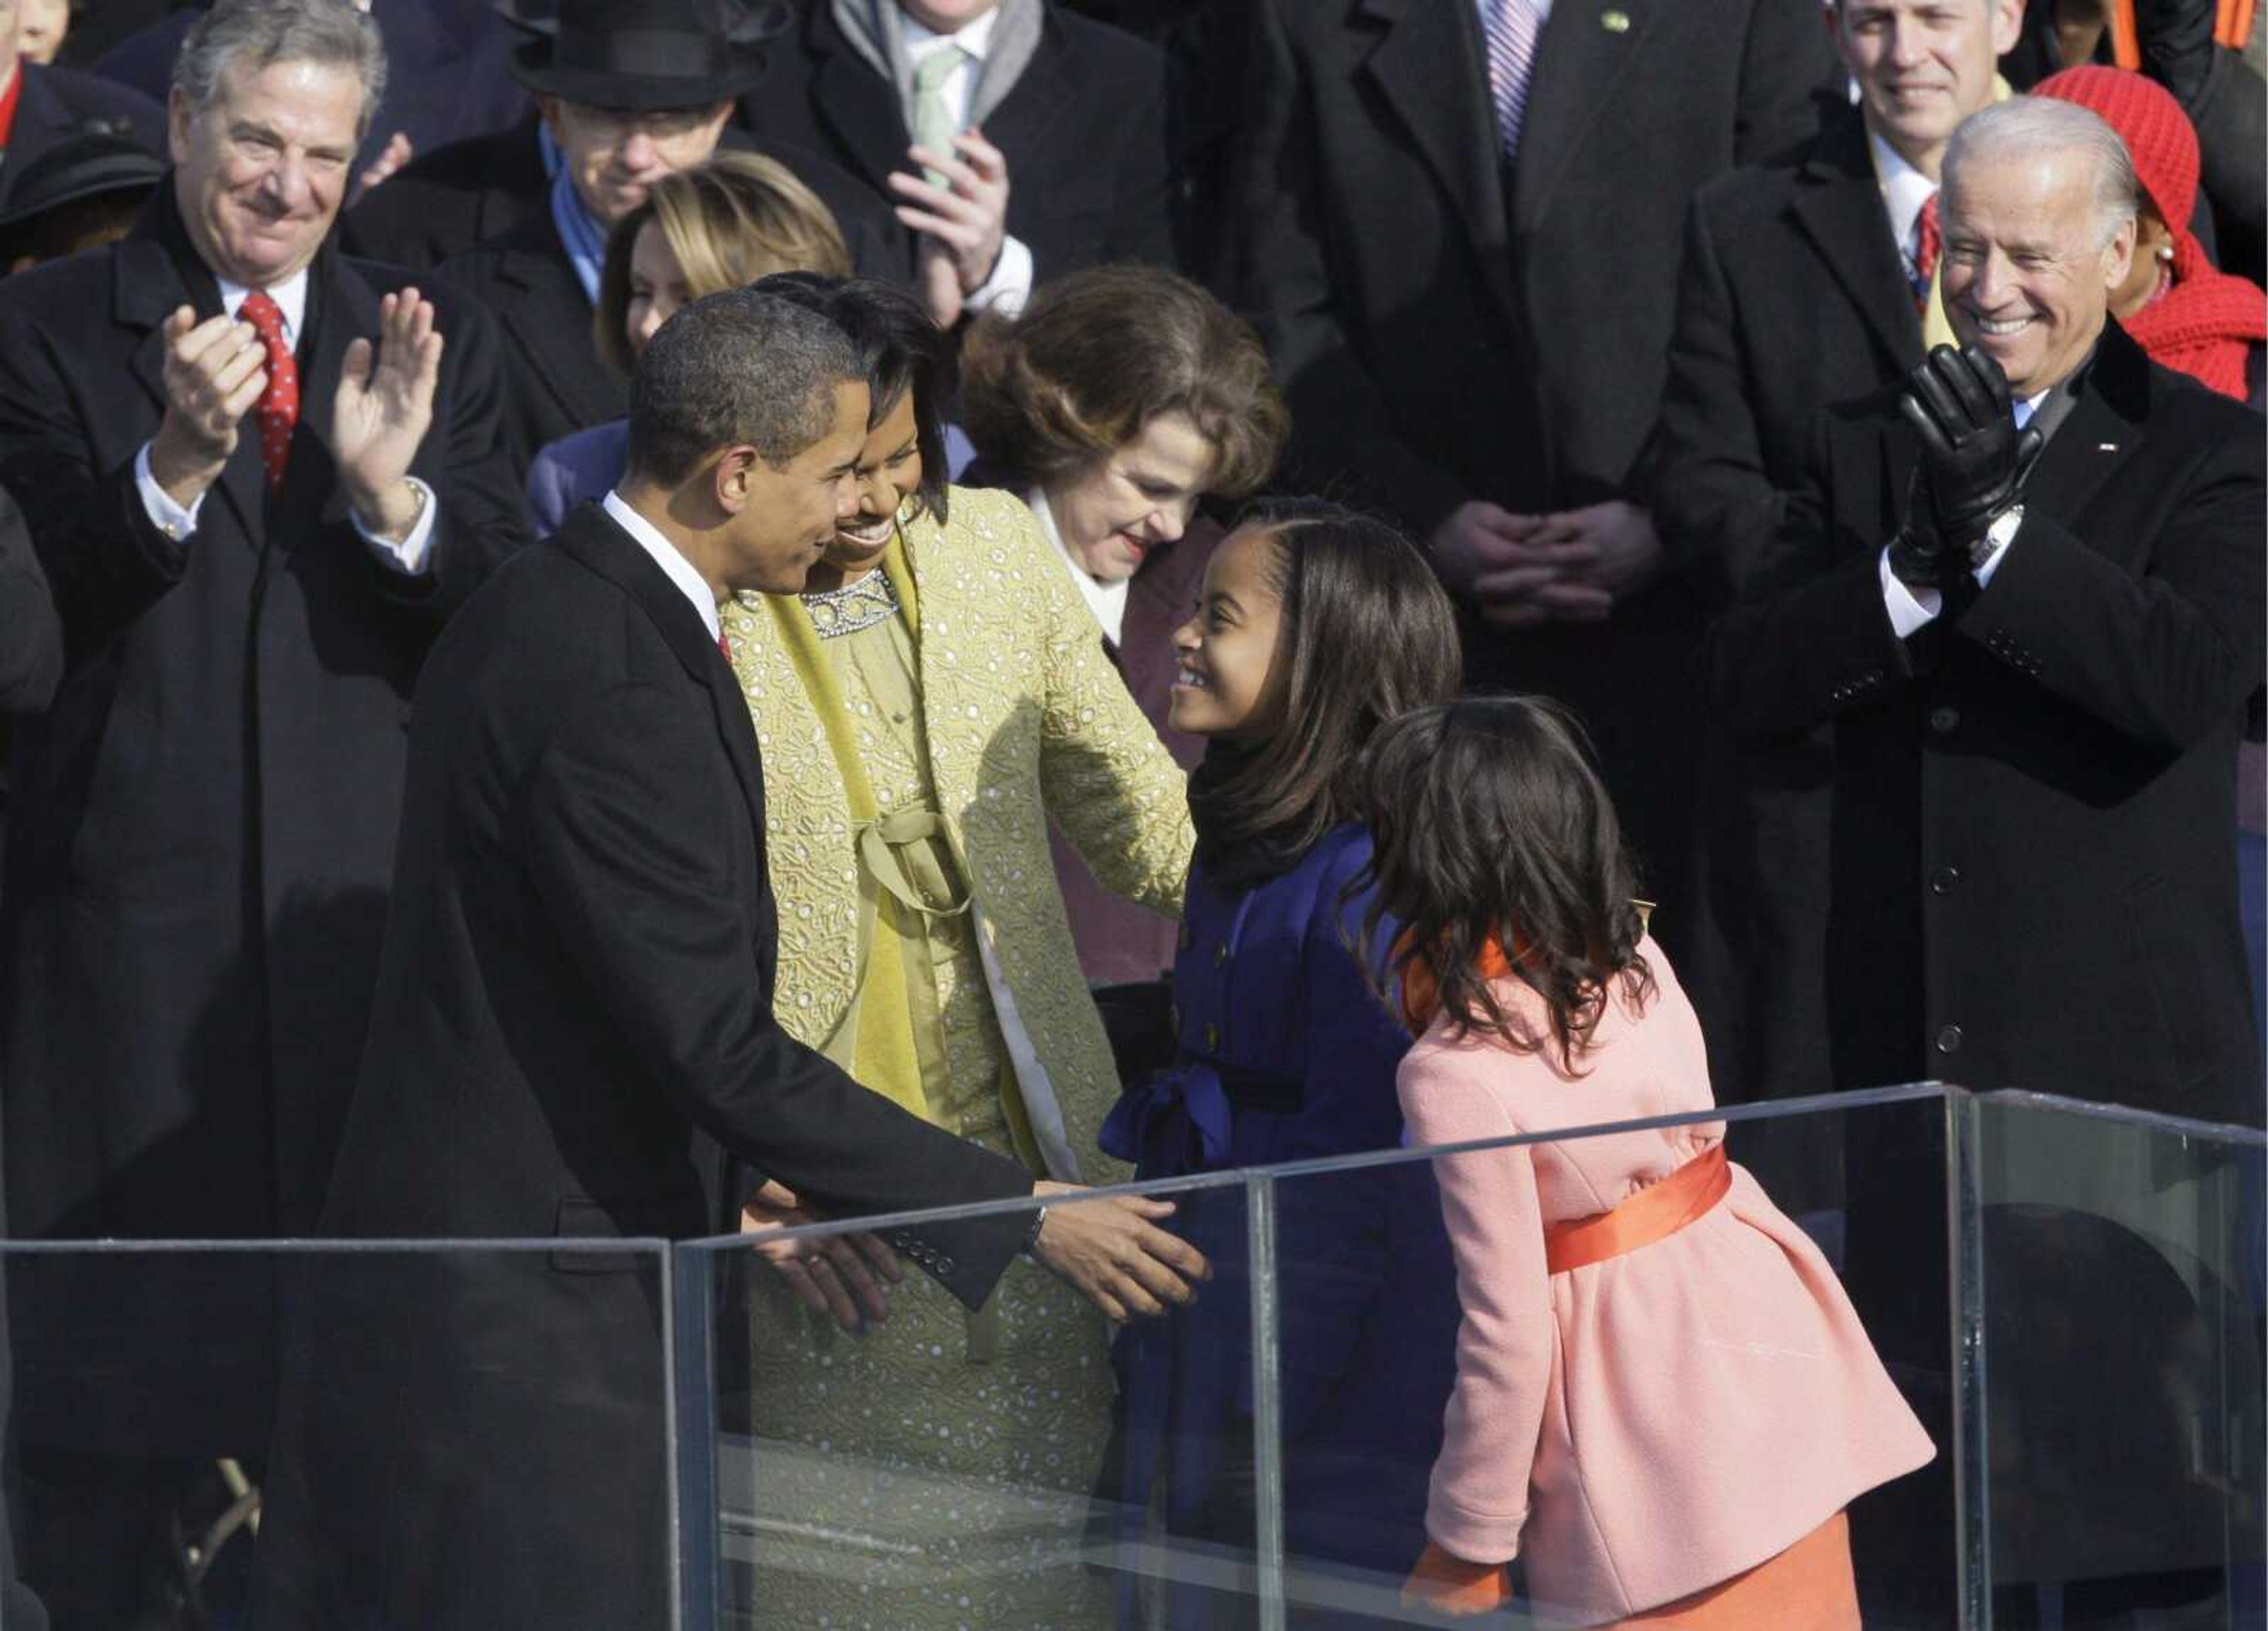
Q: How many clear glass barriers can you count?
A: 4